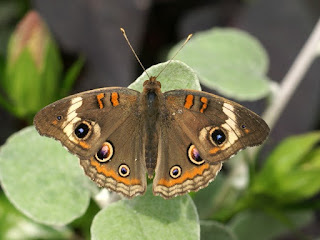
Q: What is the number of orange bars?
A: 4